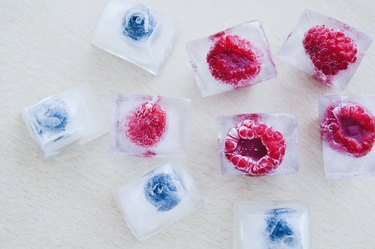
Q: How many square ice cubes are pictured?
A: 9